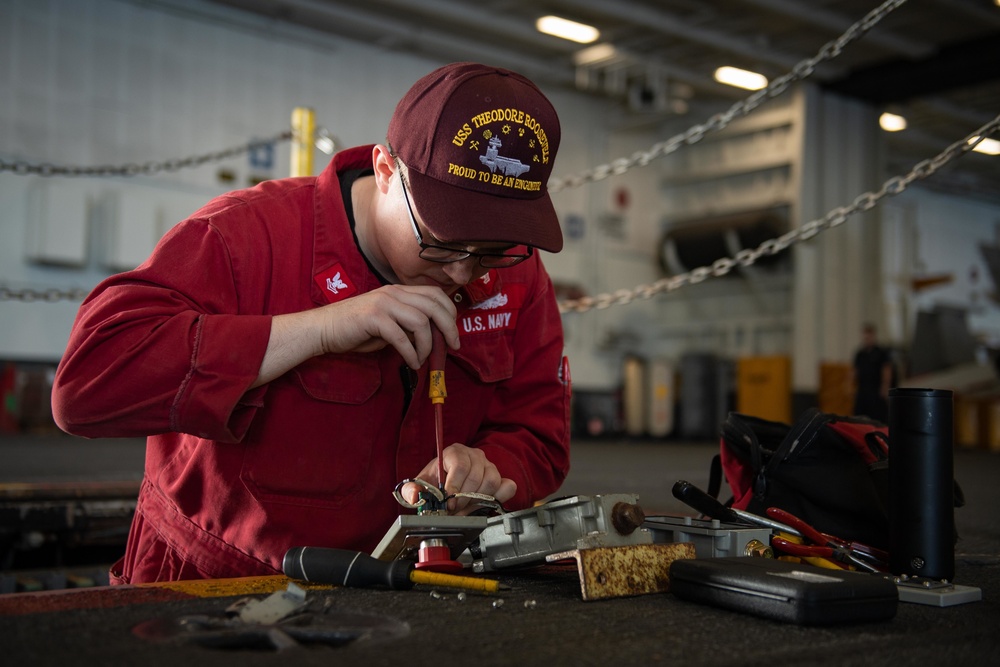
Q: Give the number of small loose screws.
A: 4